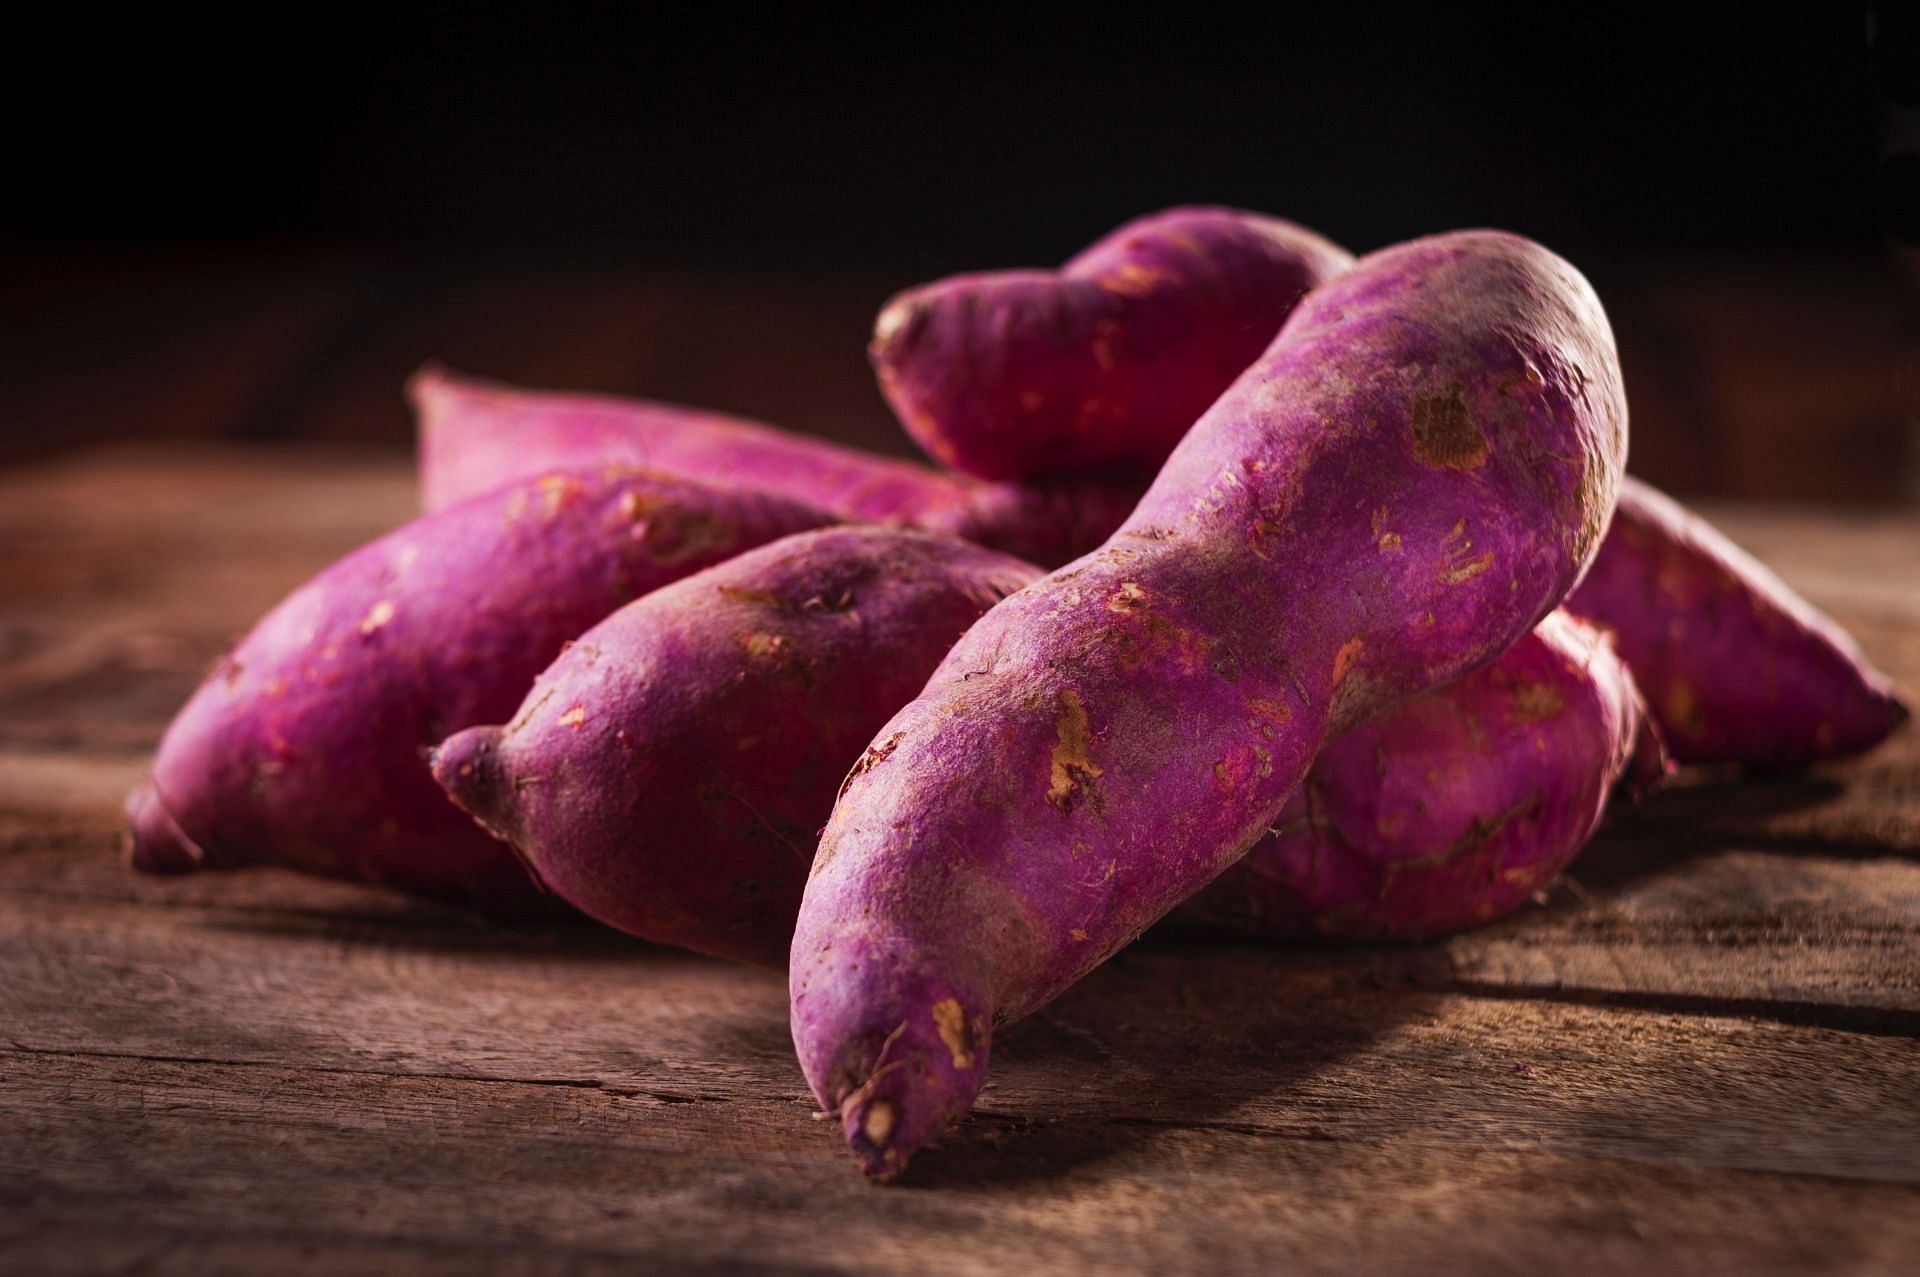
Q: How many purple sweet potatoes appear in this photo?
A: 7